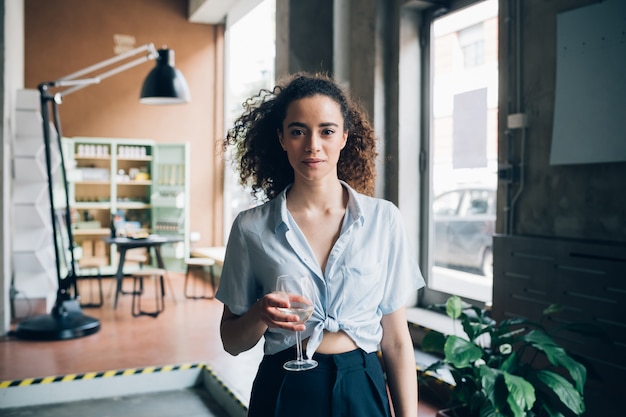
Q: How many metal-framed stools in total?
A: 4